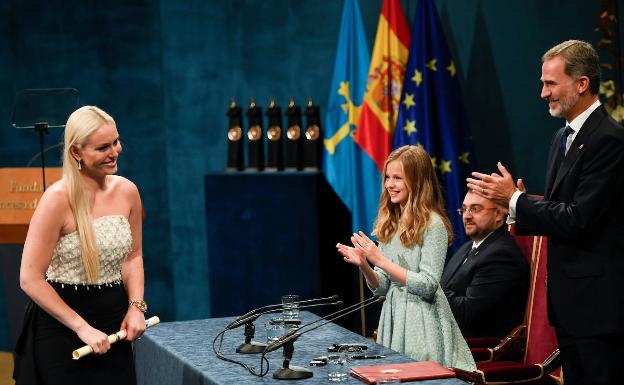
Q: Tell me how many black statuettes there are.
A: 5